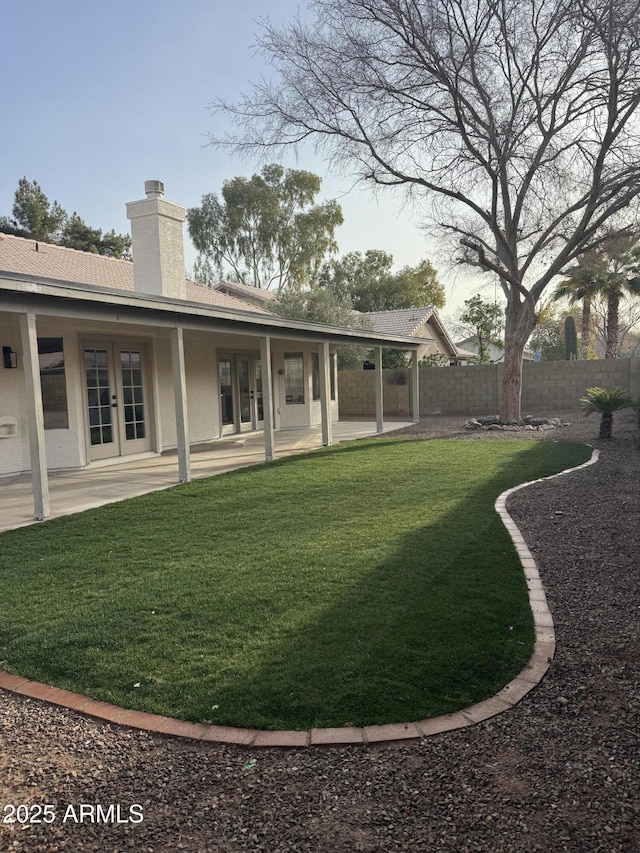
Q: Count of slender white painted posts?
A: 6